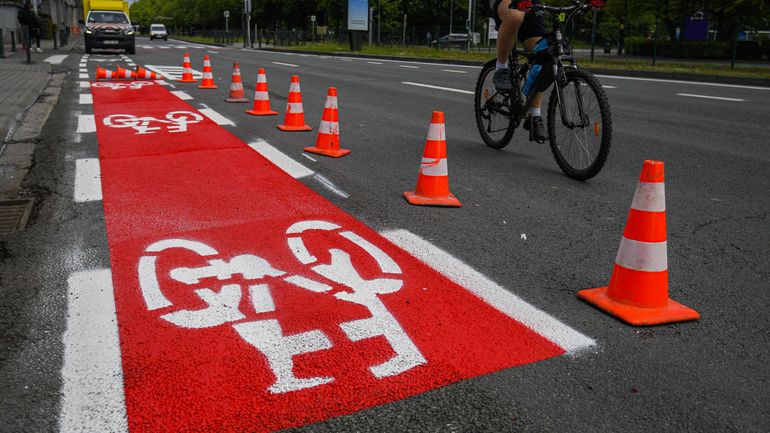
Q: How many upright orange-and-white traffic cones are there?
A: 8